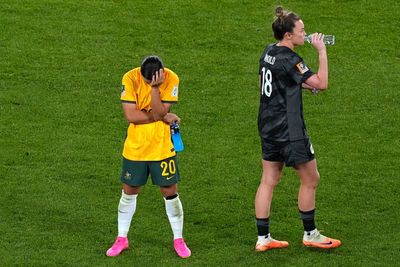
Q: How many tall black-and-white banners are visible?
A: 0